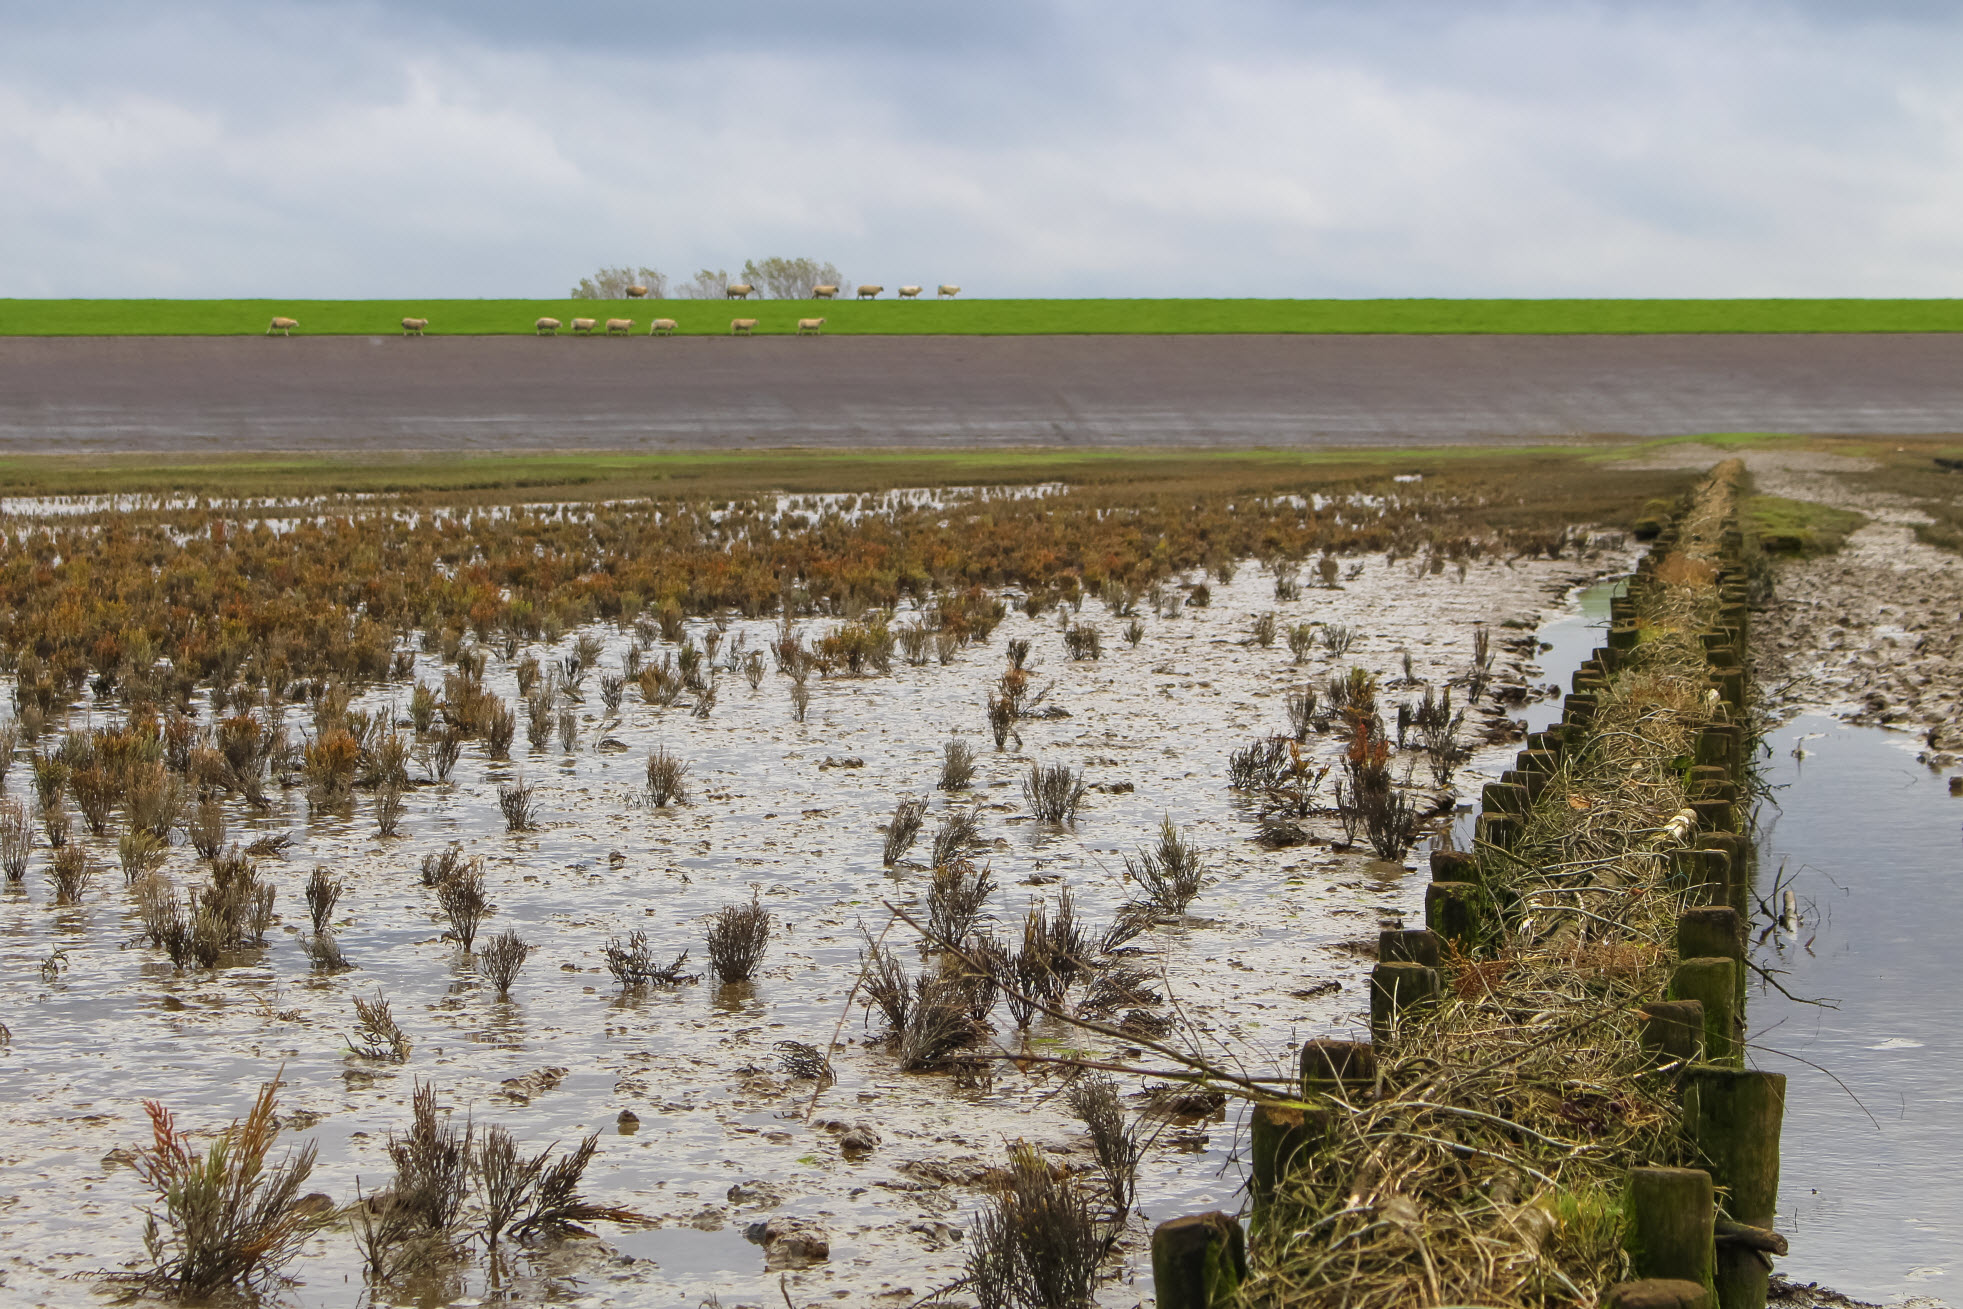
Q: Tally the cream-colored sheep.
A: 14